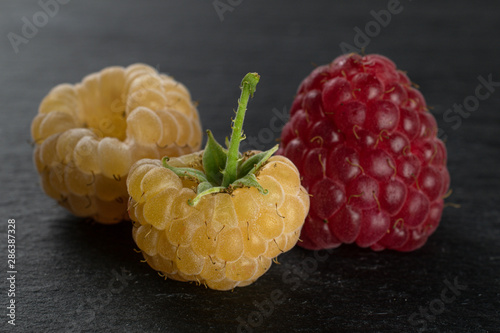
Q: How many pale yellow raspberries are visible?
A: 2